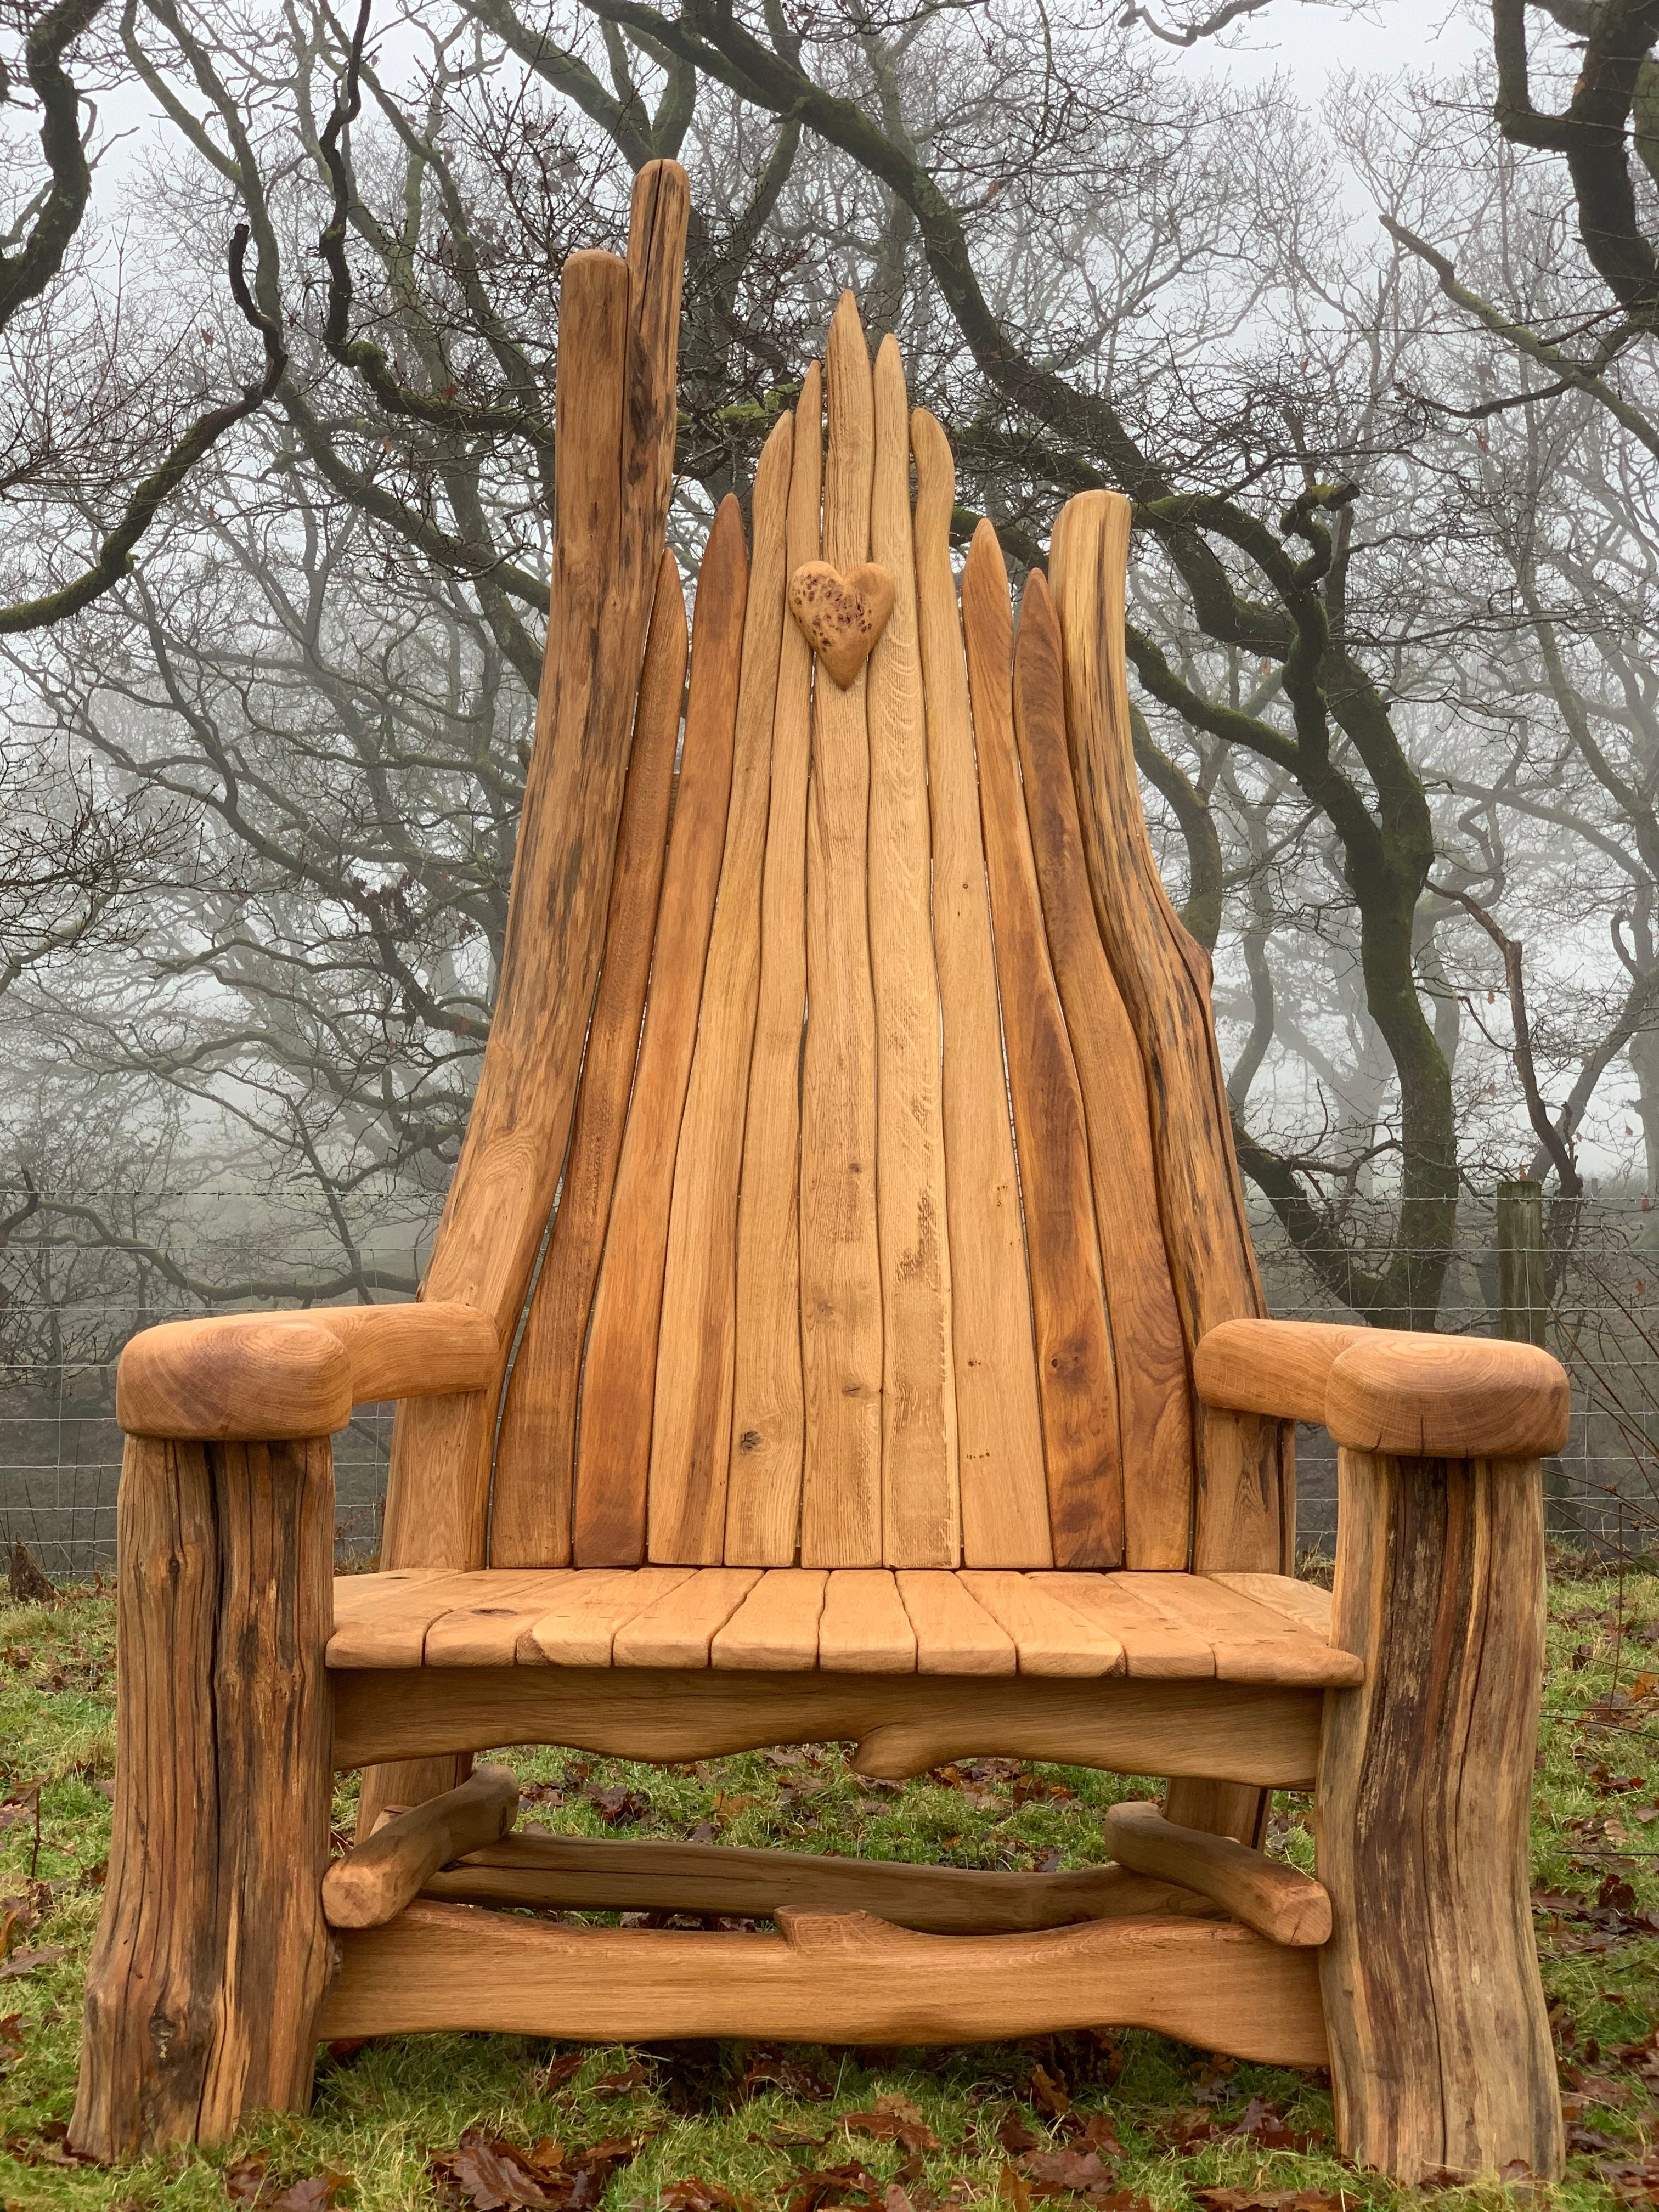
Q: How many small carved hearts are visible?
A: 1